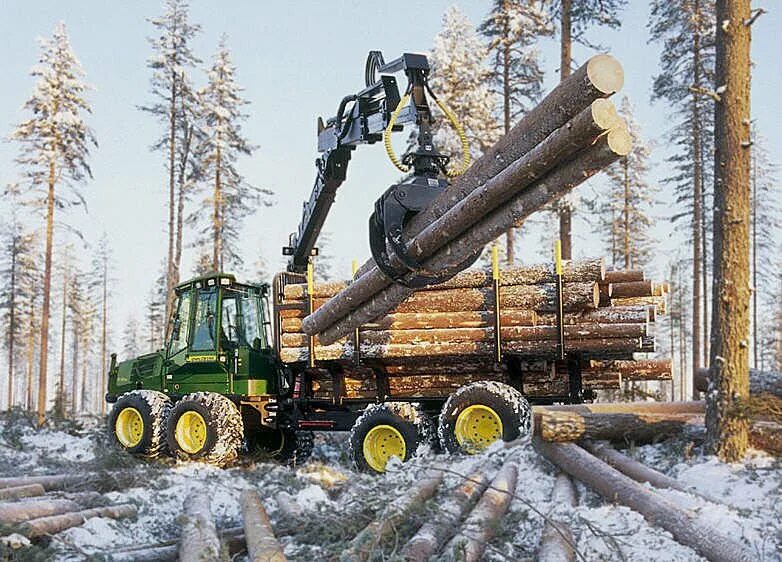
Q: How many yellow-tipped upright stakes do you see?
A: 4